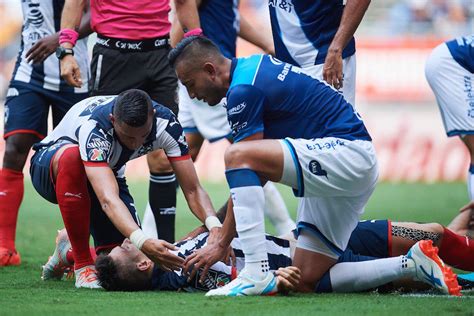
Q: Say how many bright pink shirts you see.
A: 1